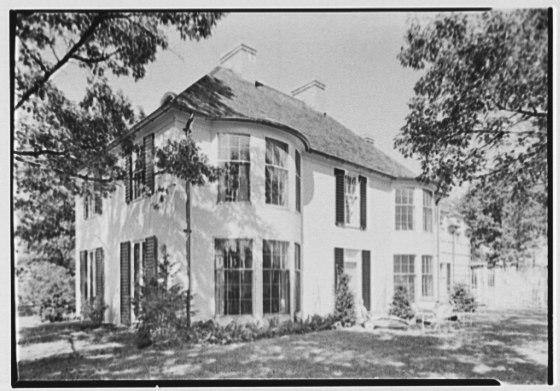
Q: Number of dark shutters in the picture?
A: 12